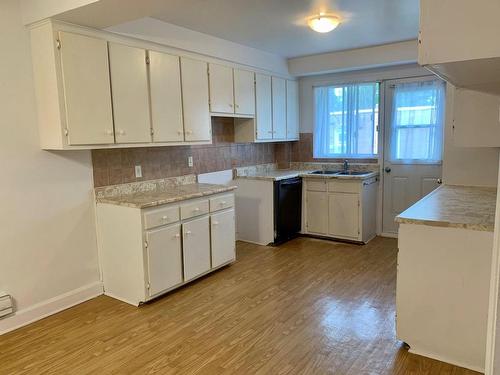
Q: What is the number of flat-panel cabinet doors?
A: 14